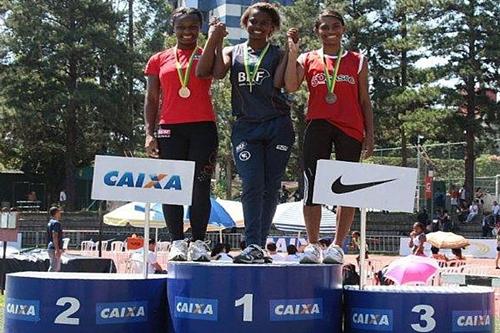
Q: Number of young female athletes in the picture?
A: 3